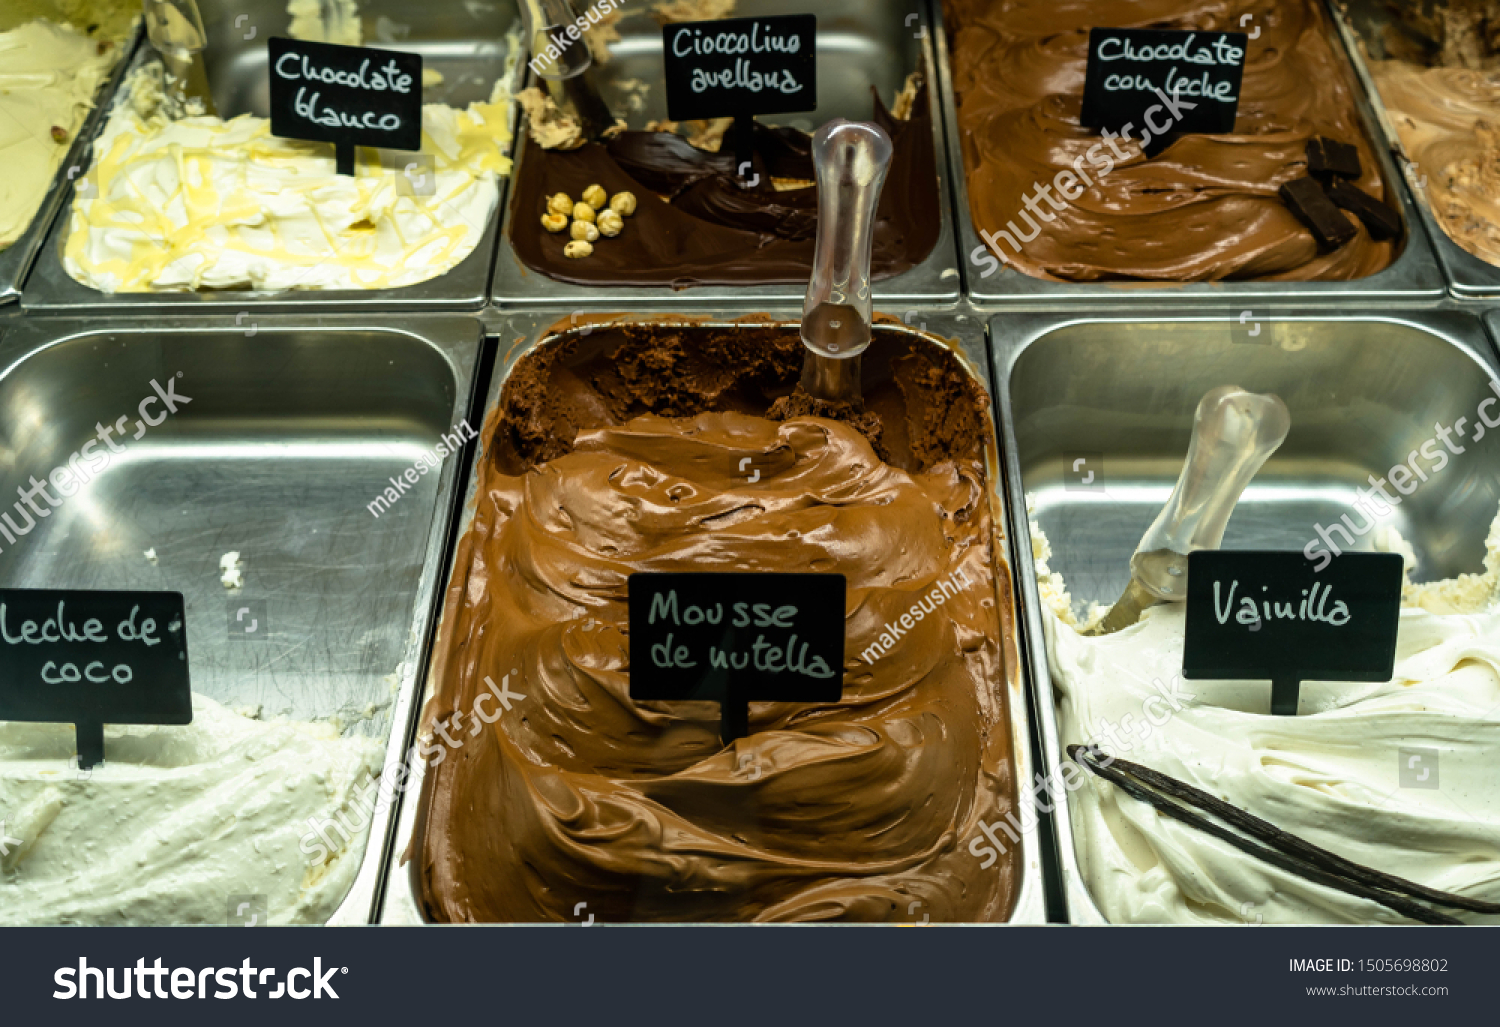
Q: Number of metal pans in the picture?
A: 8